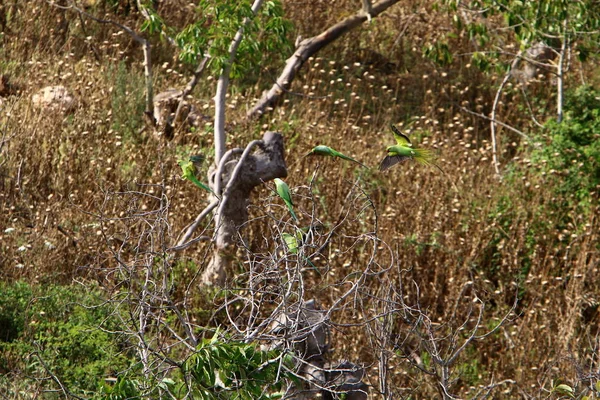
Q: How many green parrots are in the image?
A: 5